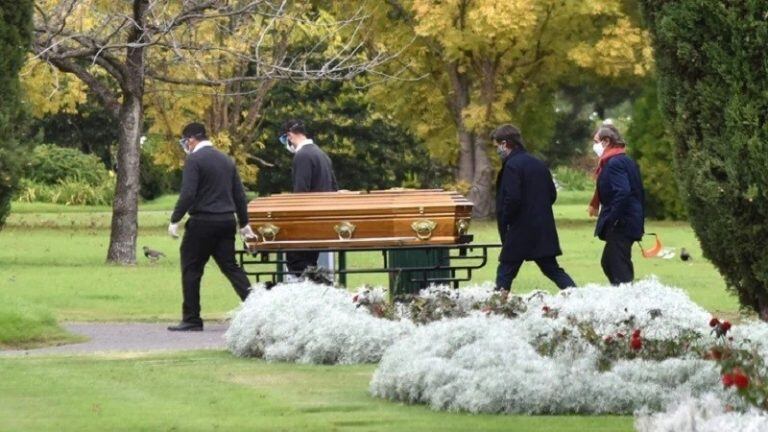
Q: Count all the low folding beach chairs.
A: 0